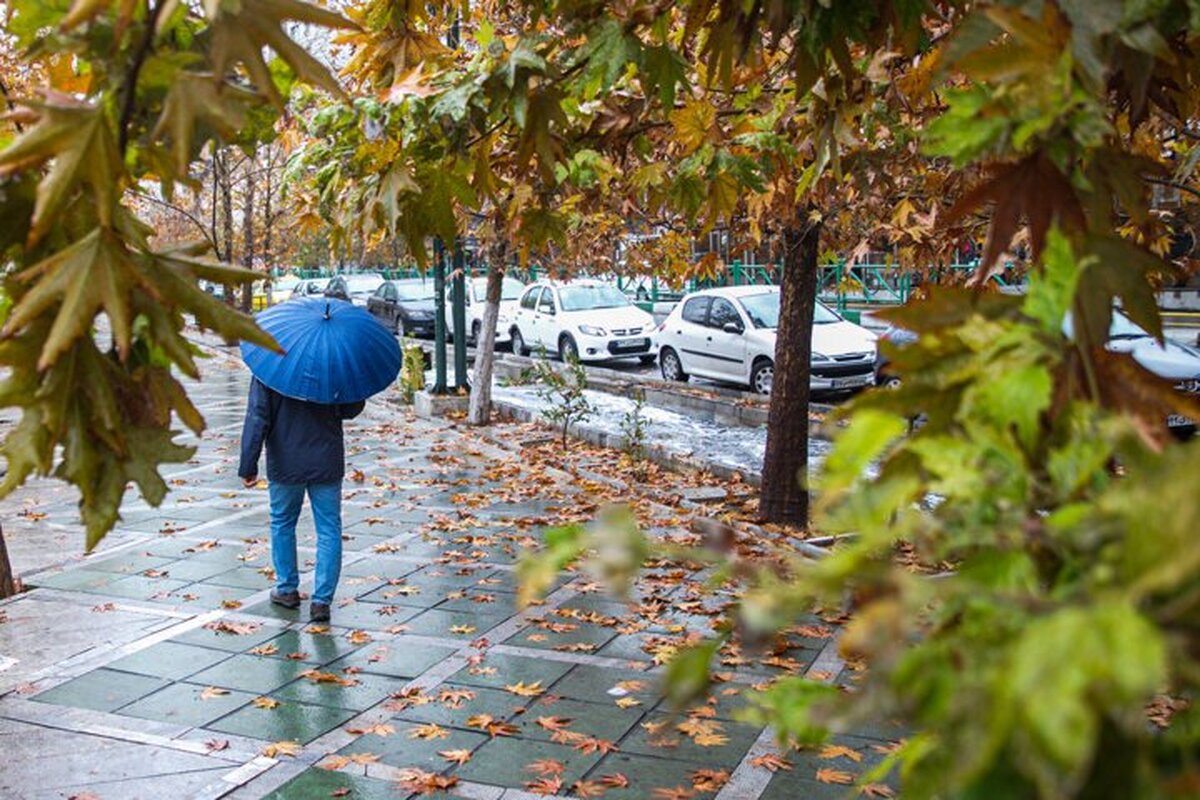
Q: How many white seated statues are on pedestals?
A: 0